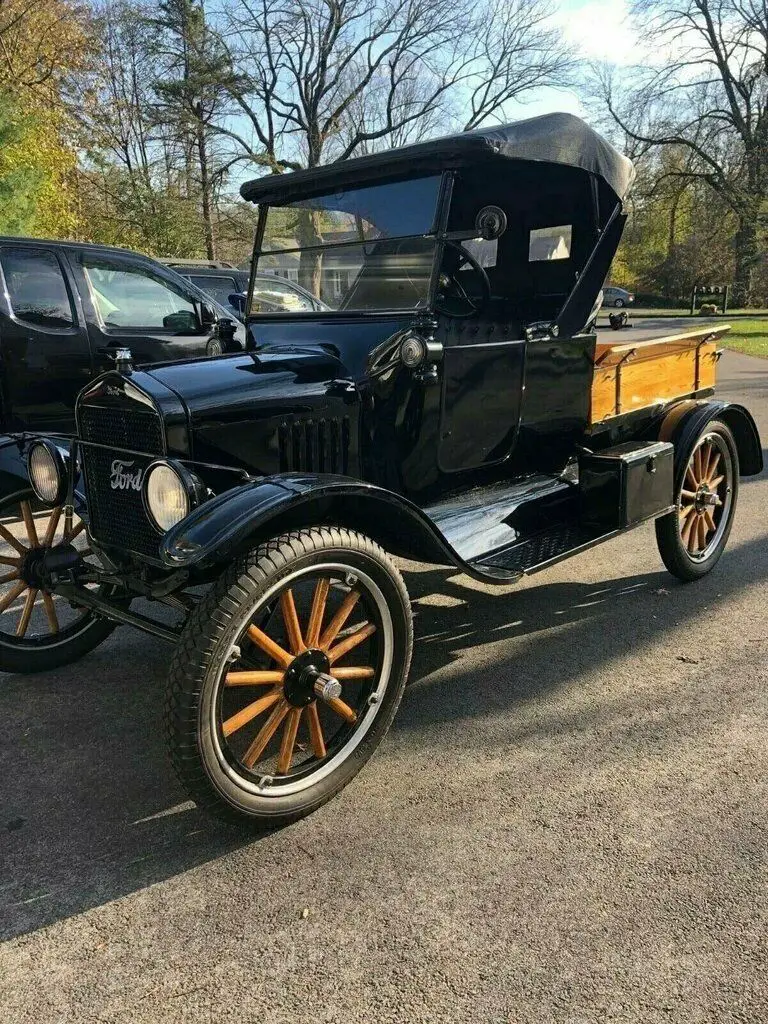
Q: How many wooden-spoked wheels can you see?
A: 3